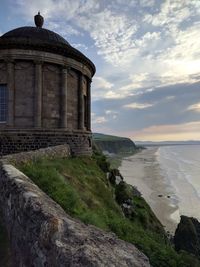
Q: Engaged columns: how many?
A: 5